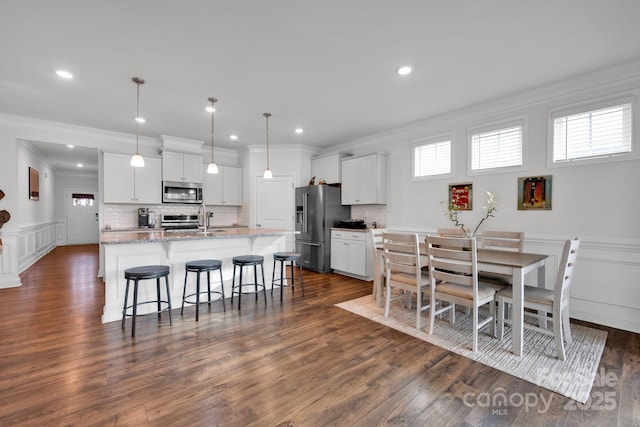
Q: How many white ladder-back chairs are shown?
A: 6